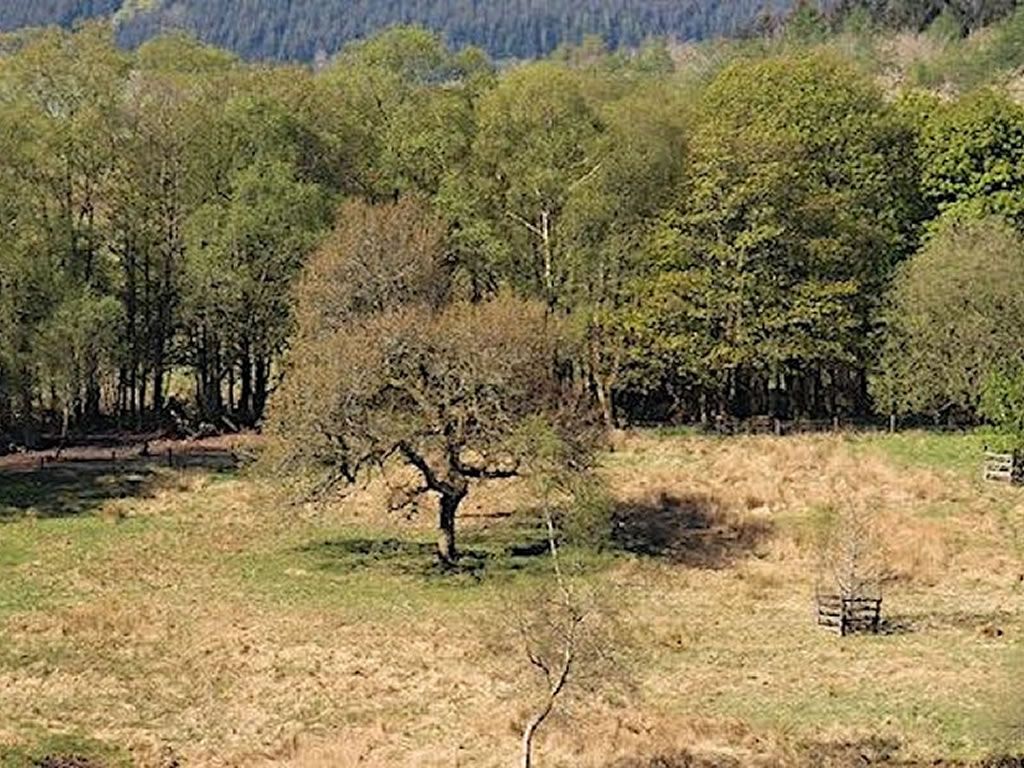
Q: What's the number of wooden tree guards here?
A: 2